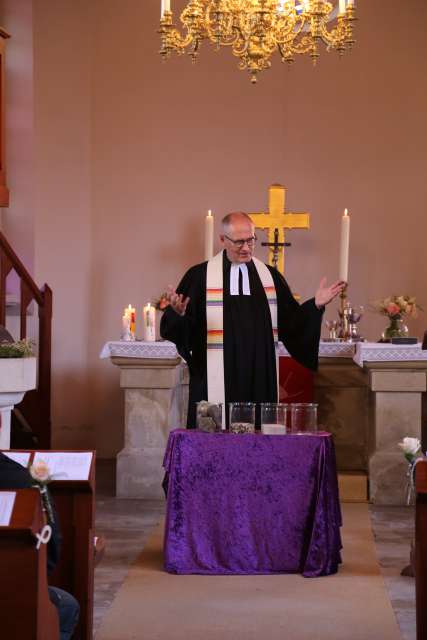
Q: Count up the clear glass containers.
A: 4